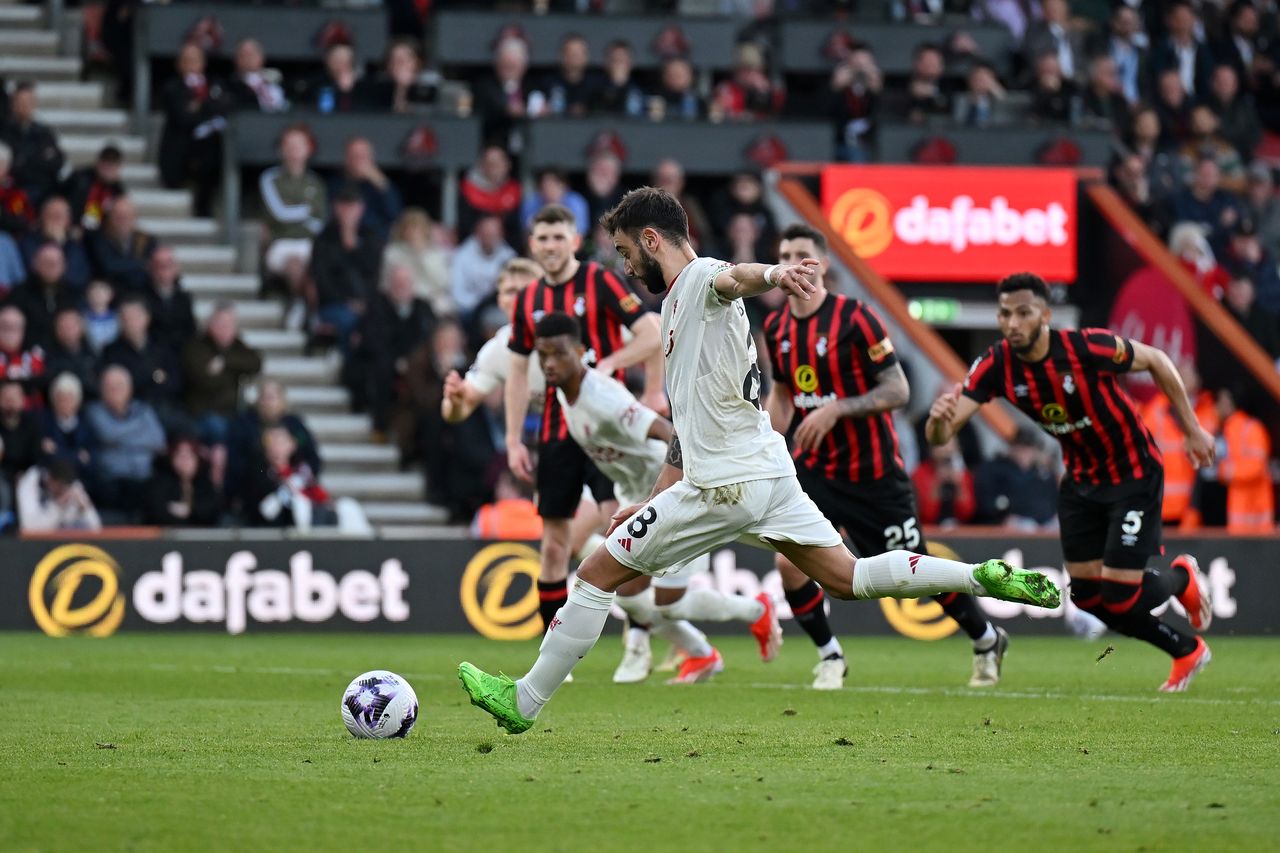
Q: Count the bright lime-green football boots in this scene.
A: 2